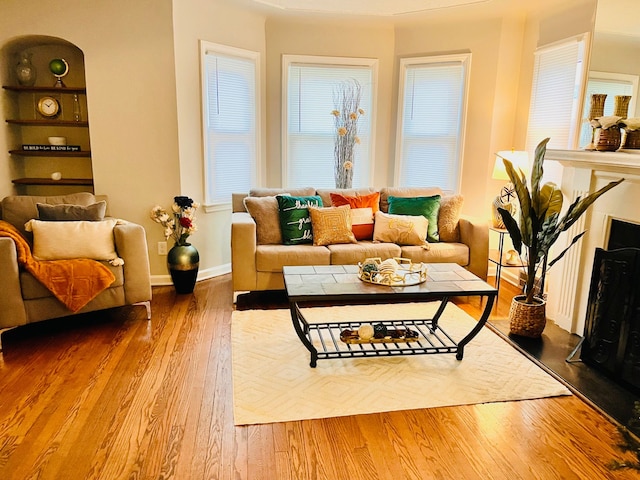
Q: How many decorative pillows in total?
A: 10